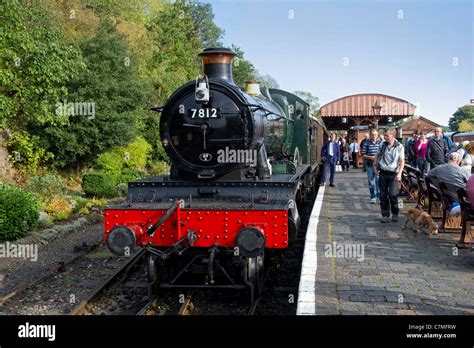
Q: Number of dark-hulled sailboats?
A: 0